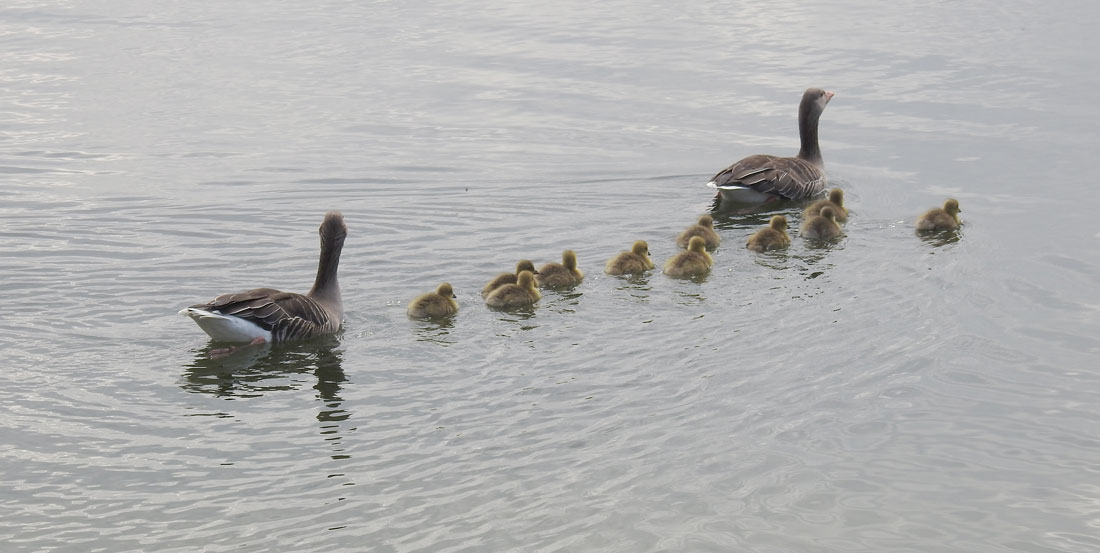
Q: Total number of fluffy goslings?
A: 11